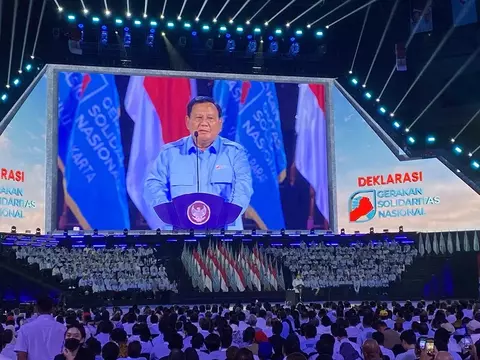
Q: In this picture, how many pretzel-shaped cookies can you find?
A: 0